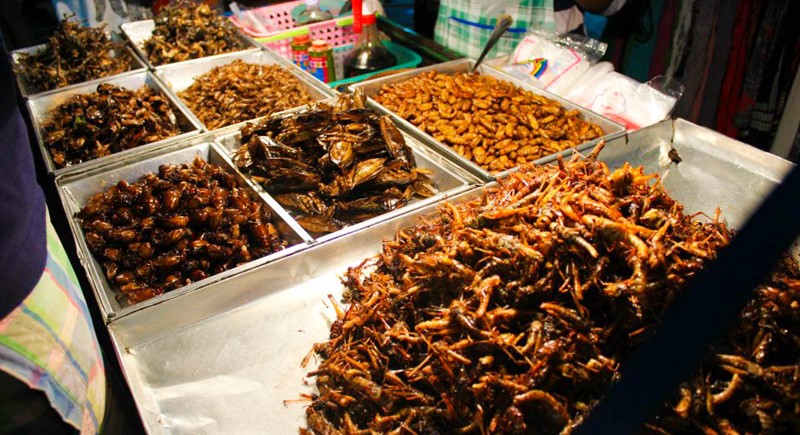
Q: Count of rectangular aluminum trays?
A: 8